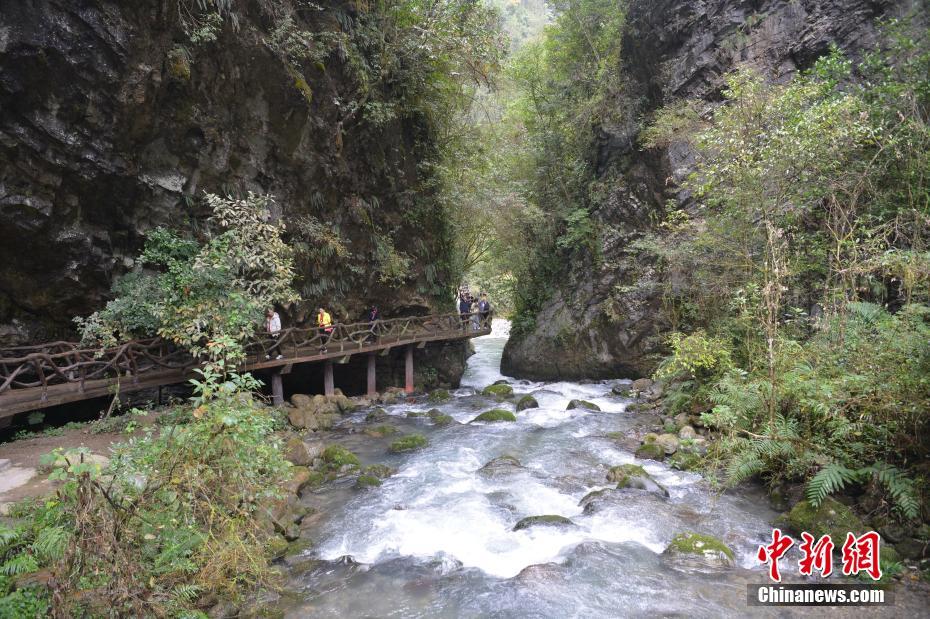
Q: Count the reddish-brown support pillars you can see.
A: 4